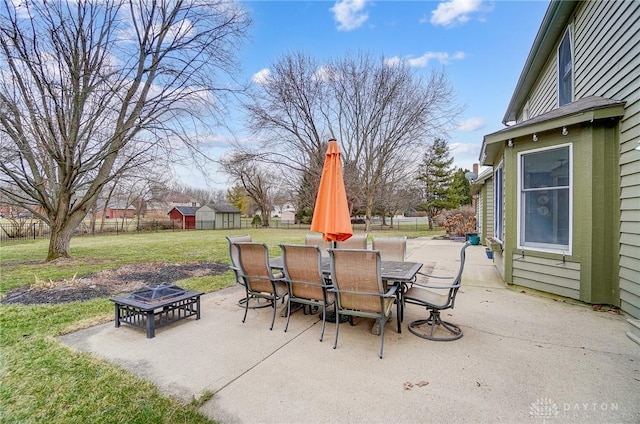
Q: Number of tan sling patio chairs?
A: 8